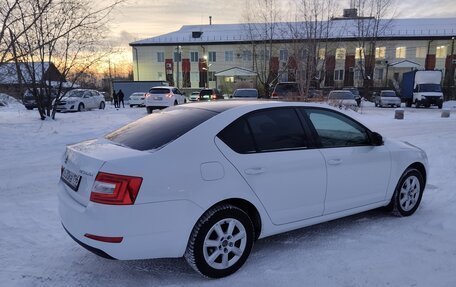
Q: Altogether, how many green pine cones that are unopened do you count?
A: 0